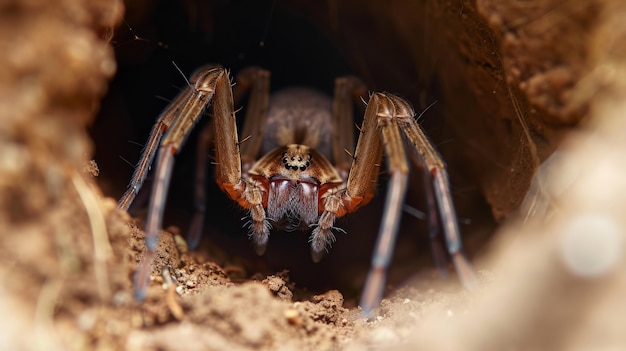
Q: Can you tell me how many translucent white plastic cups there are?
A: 0